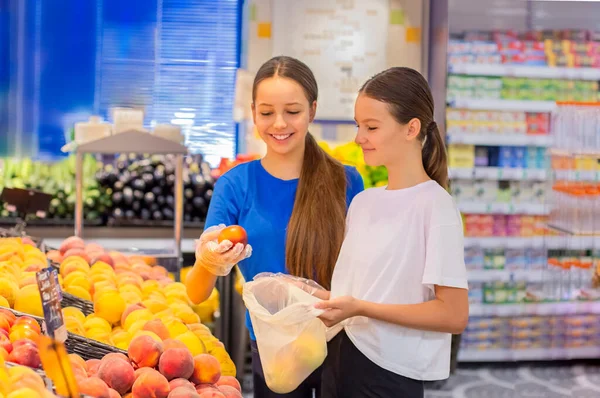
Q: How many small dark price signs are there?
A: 2